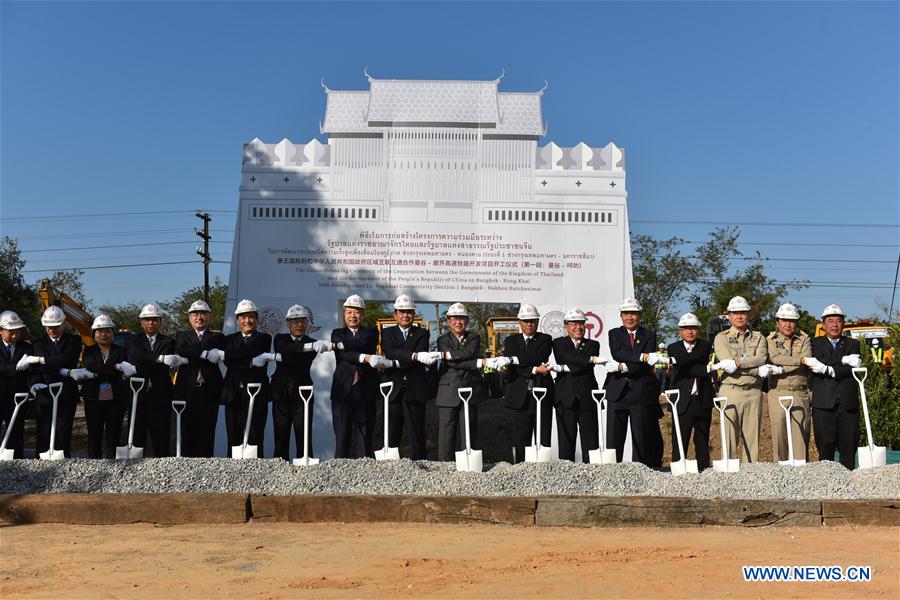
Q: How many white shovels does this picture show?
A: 14